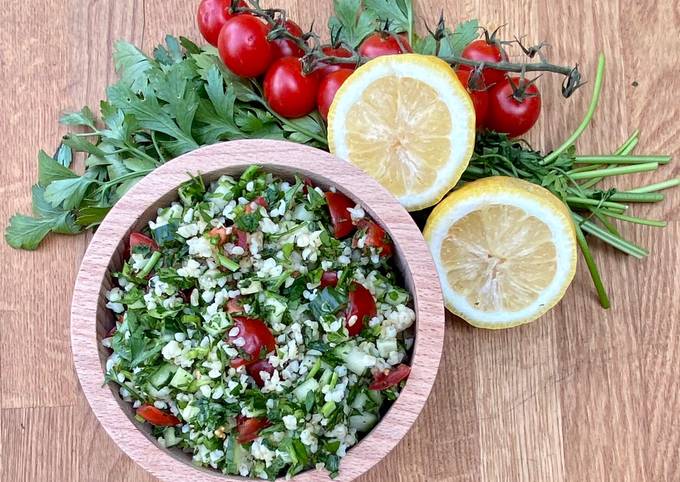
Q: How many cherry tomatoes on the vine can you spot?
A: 10